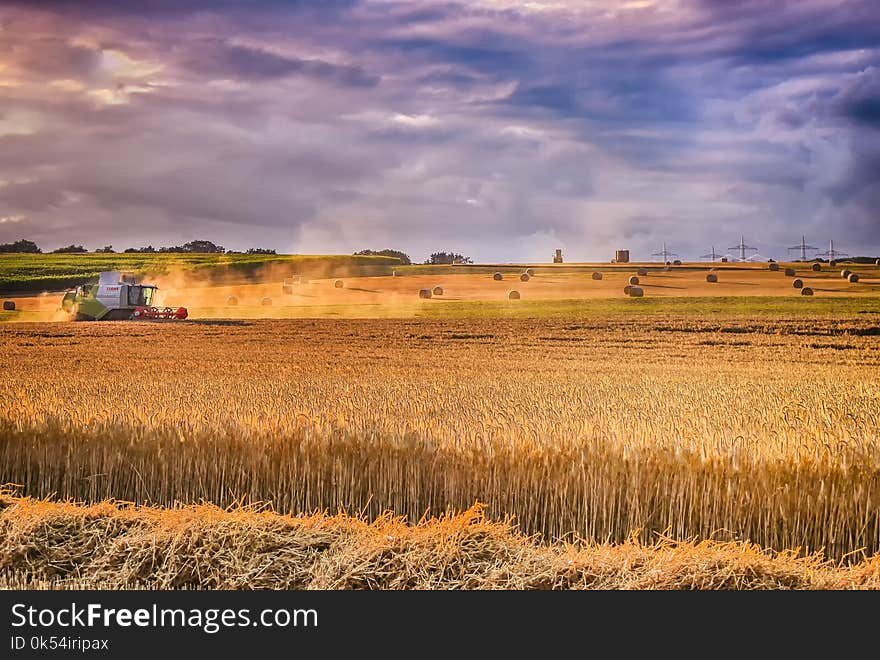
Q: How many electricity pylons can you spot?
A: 5